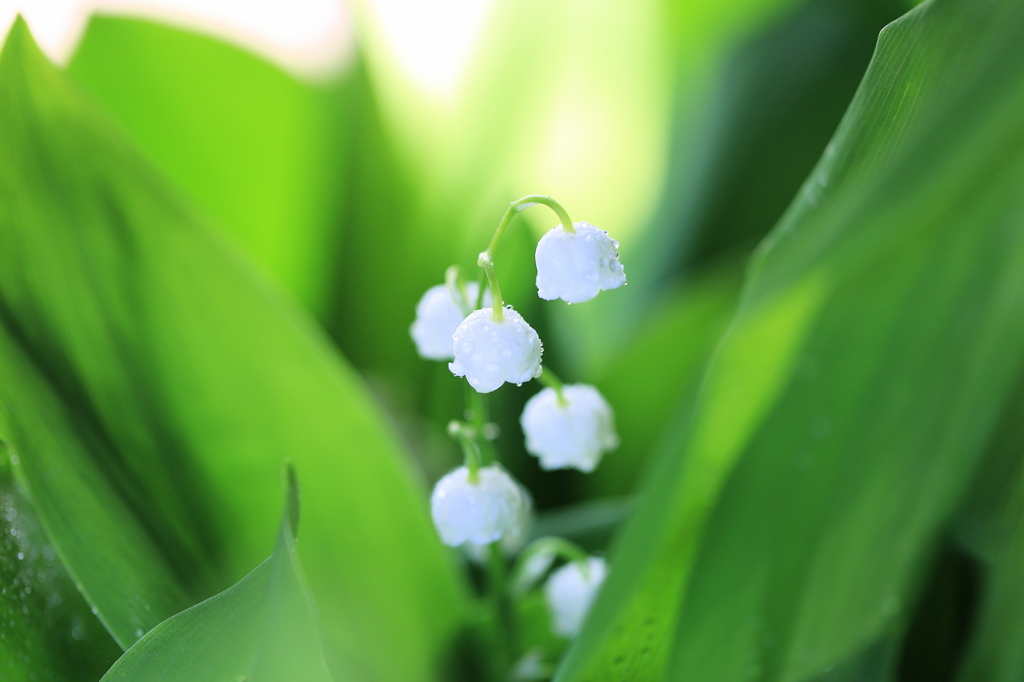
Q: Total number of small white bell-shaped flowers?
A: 6